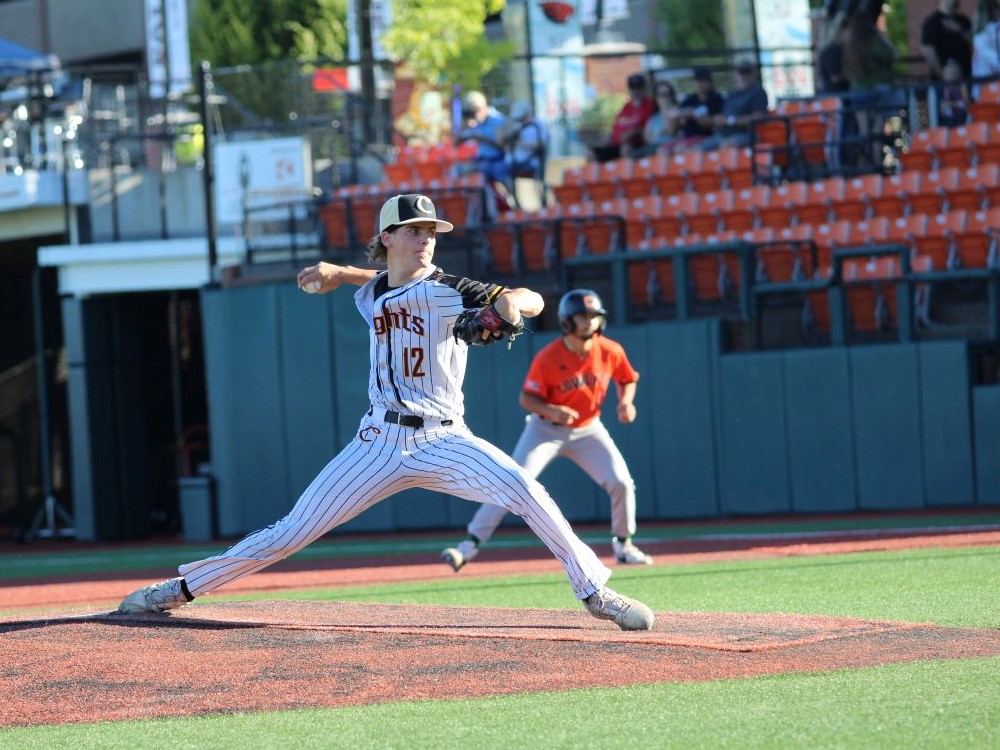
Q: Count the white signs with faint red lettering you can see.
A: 1